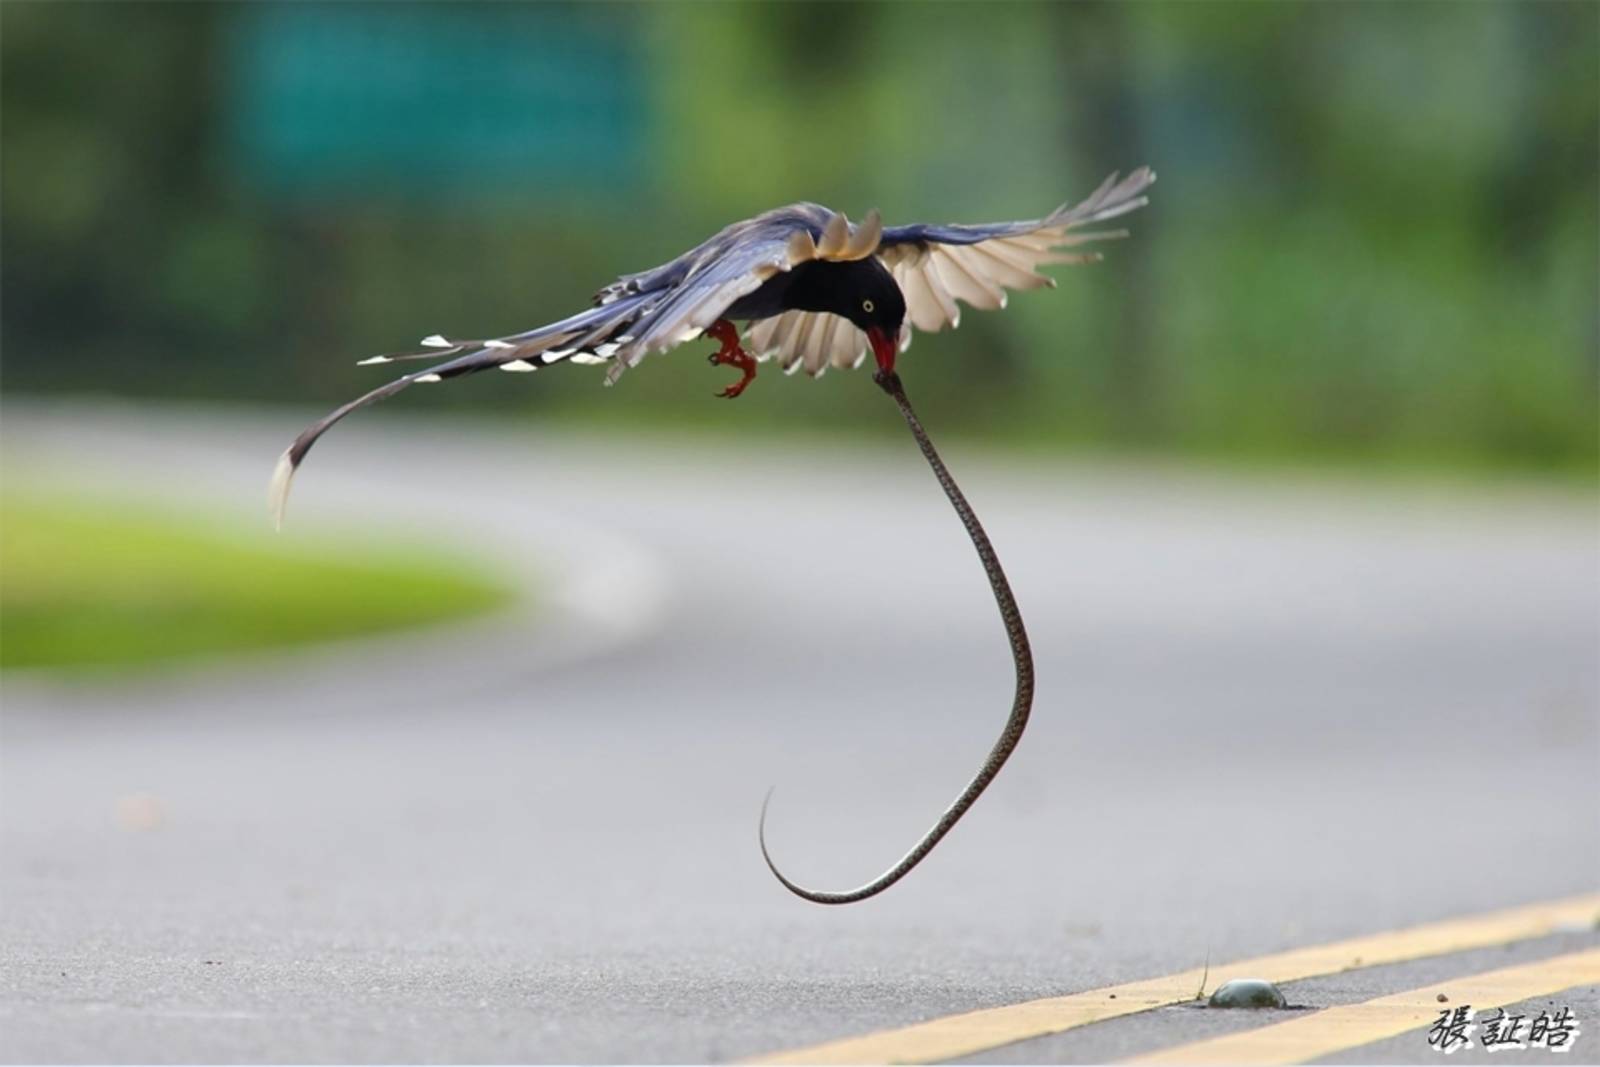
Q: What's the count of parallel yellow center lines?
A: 2